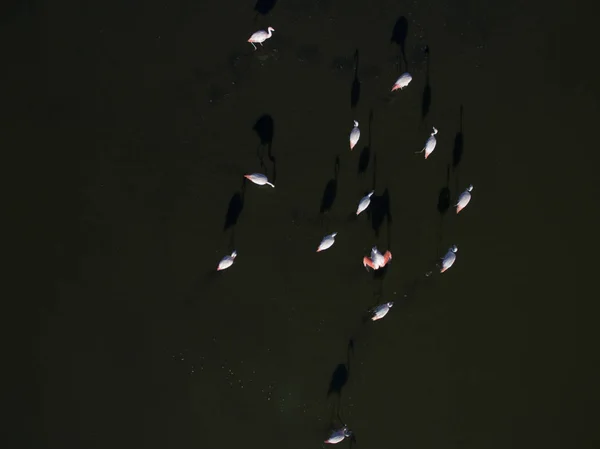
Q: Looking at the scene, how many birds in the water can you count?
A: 13